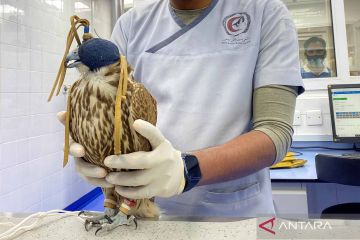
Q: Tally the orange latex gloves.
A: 0